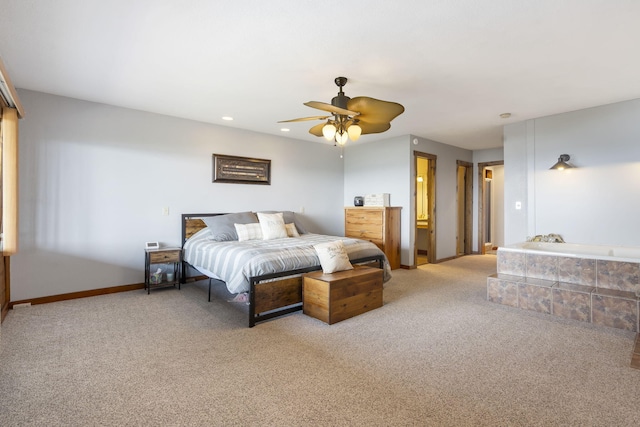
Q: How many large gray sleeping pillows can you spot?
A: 2